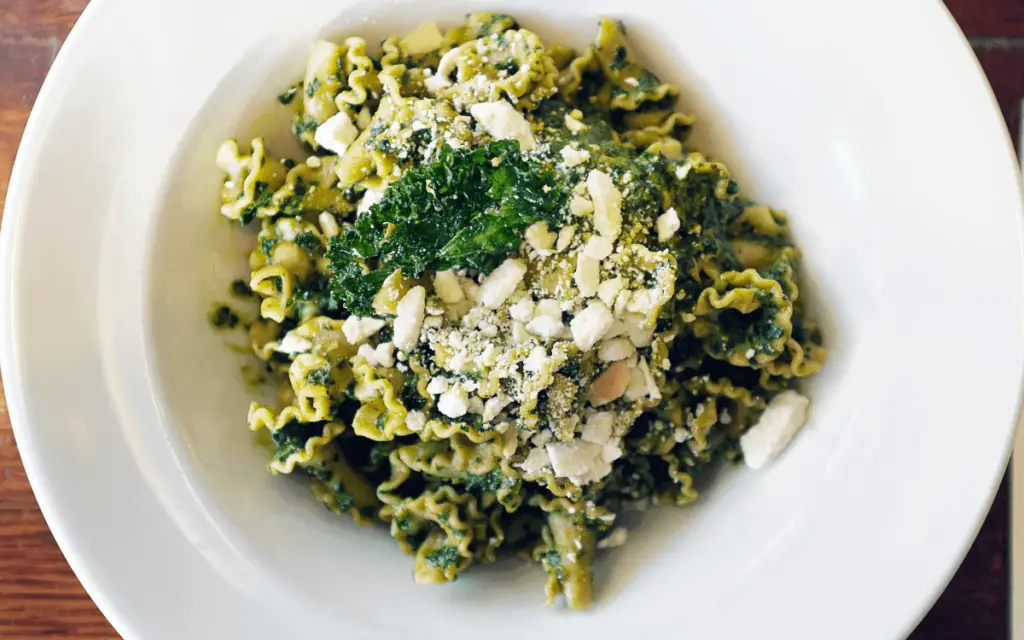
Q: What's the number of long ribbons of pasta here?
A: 0